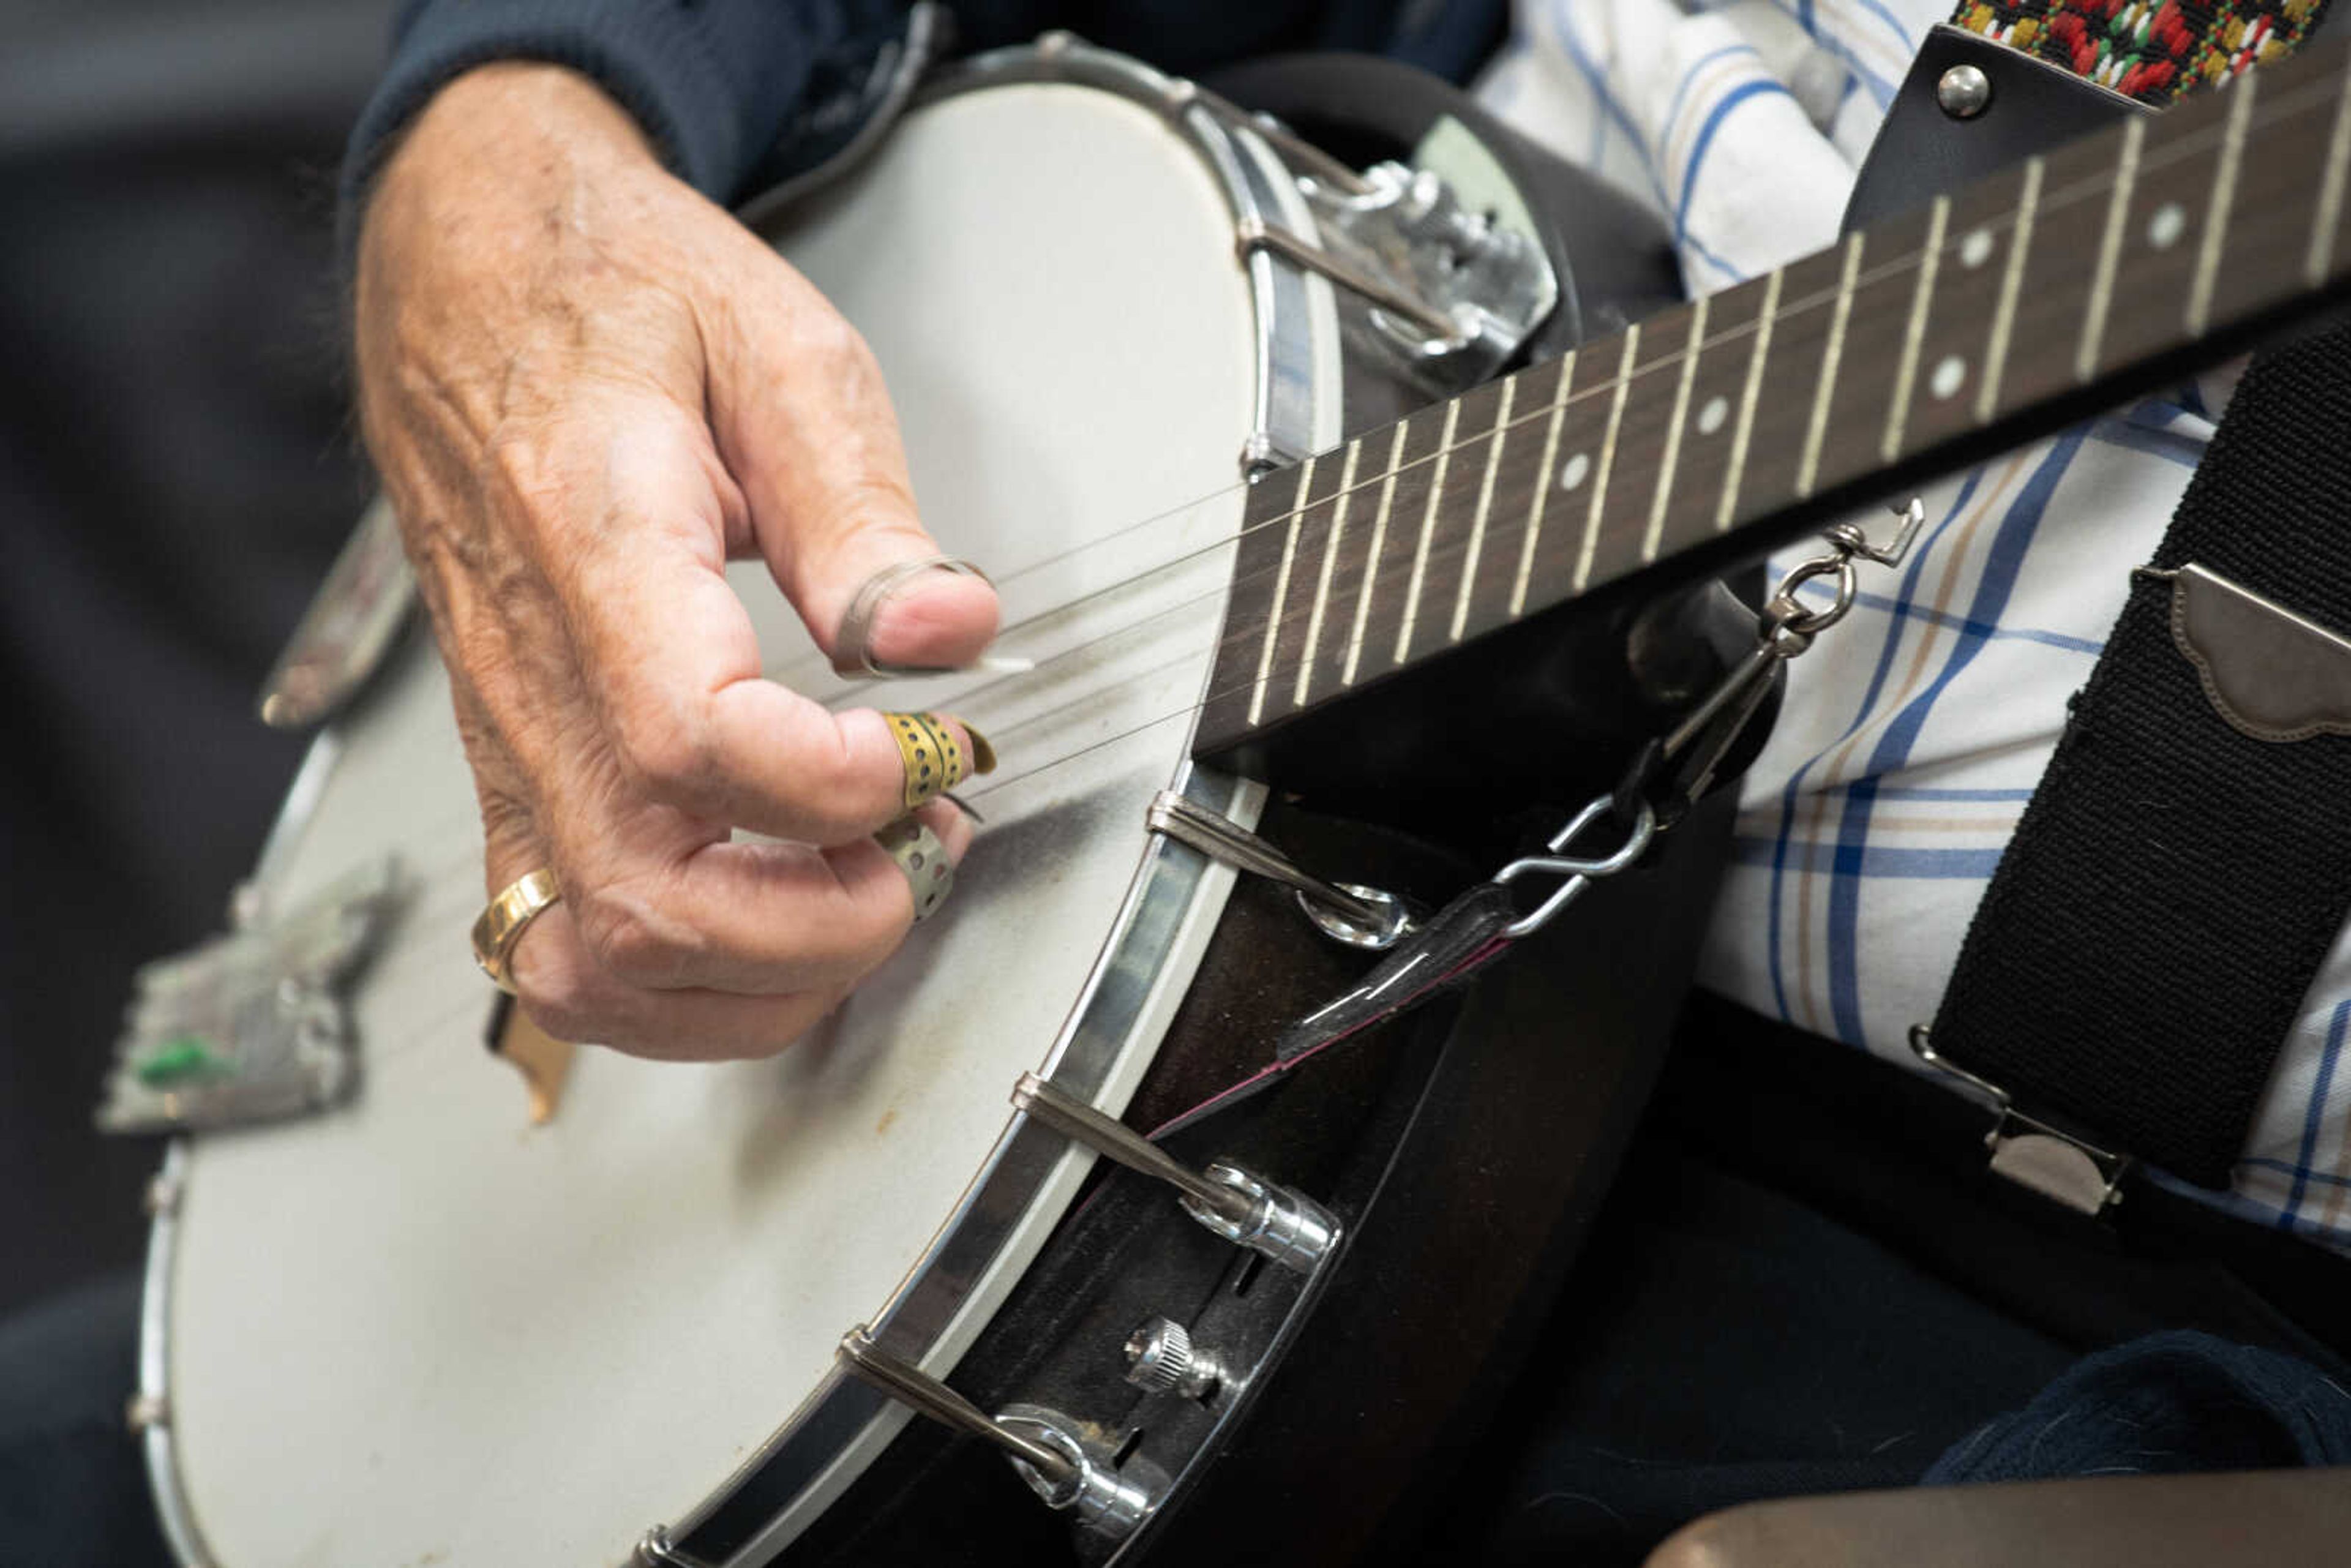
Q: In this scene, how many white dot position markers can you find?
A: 5